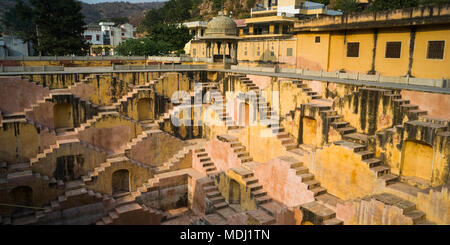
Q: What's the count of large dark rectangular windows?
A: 3